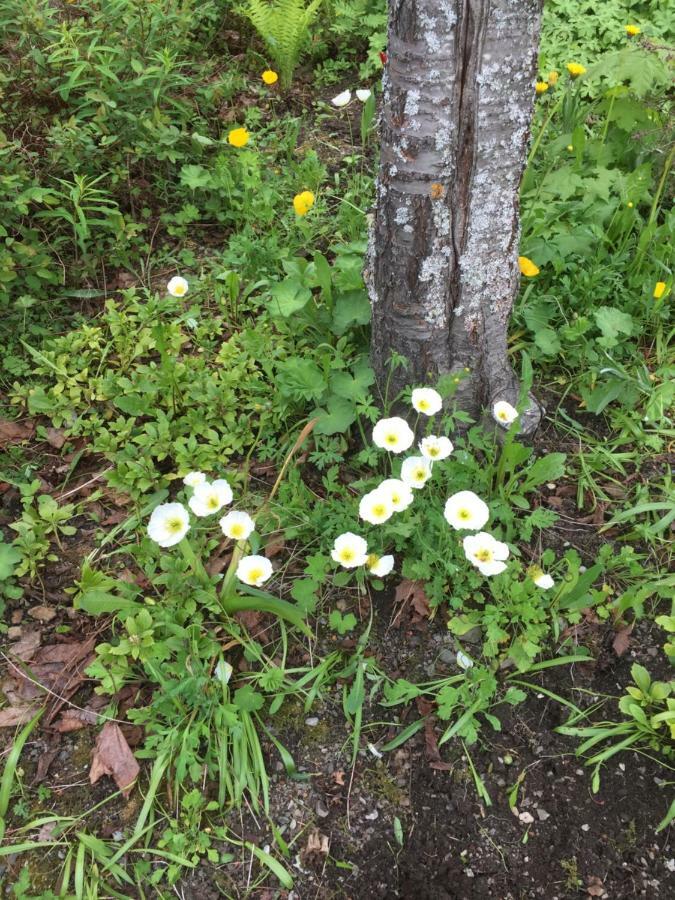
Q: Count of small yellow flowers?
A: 9